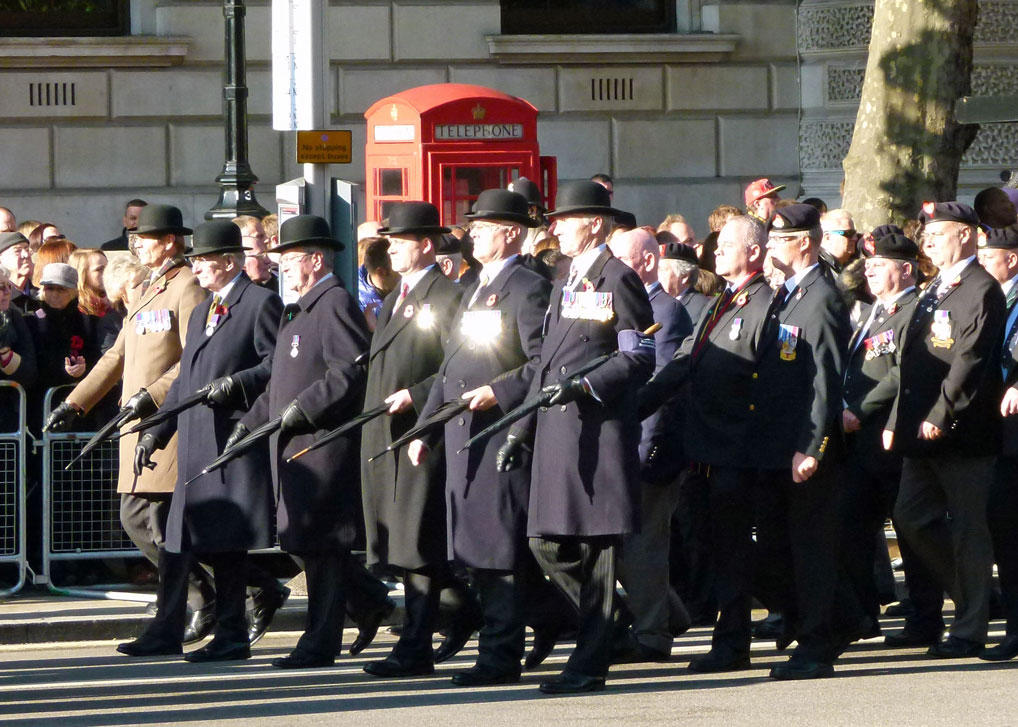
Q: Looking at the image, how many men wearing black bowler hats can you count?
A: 6